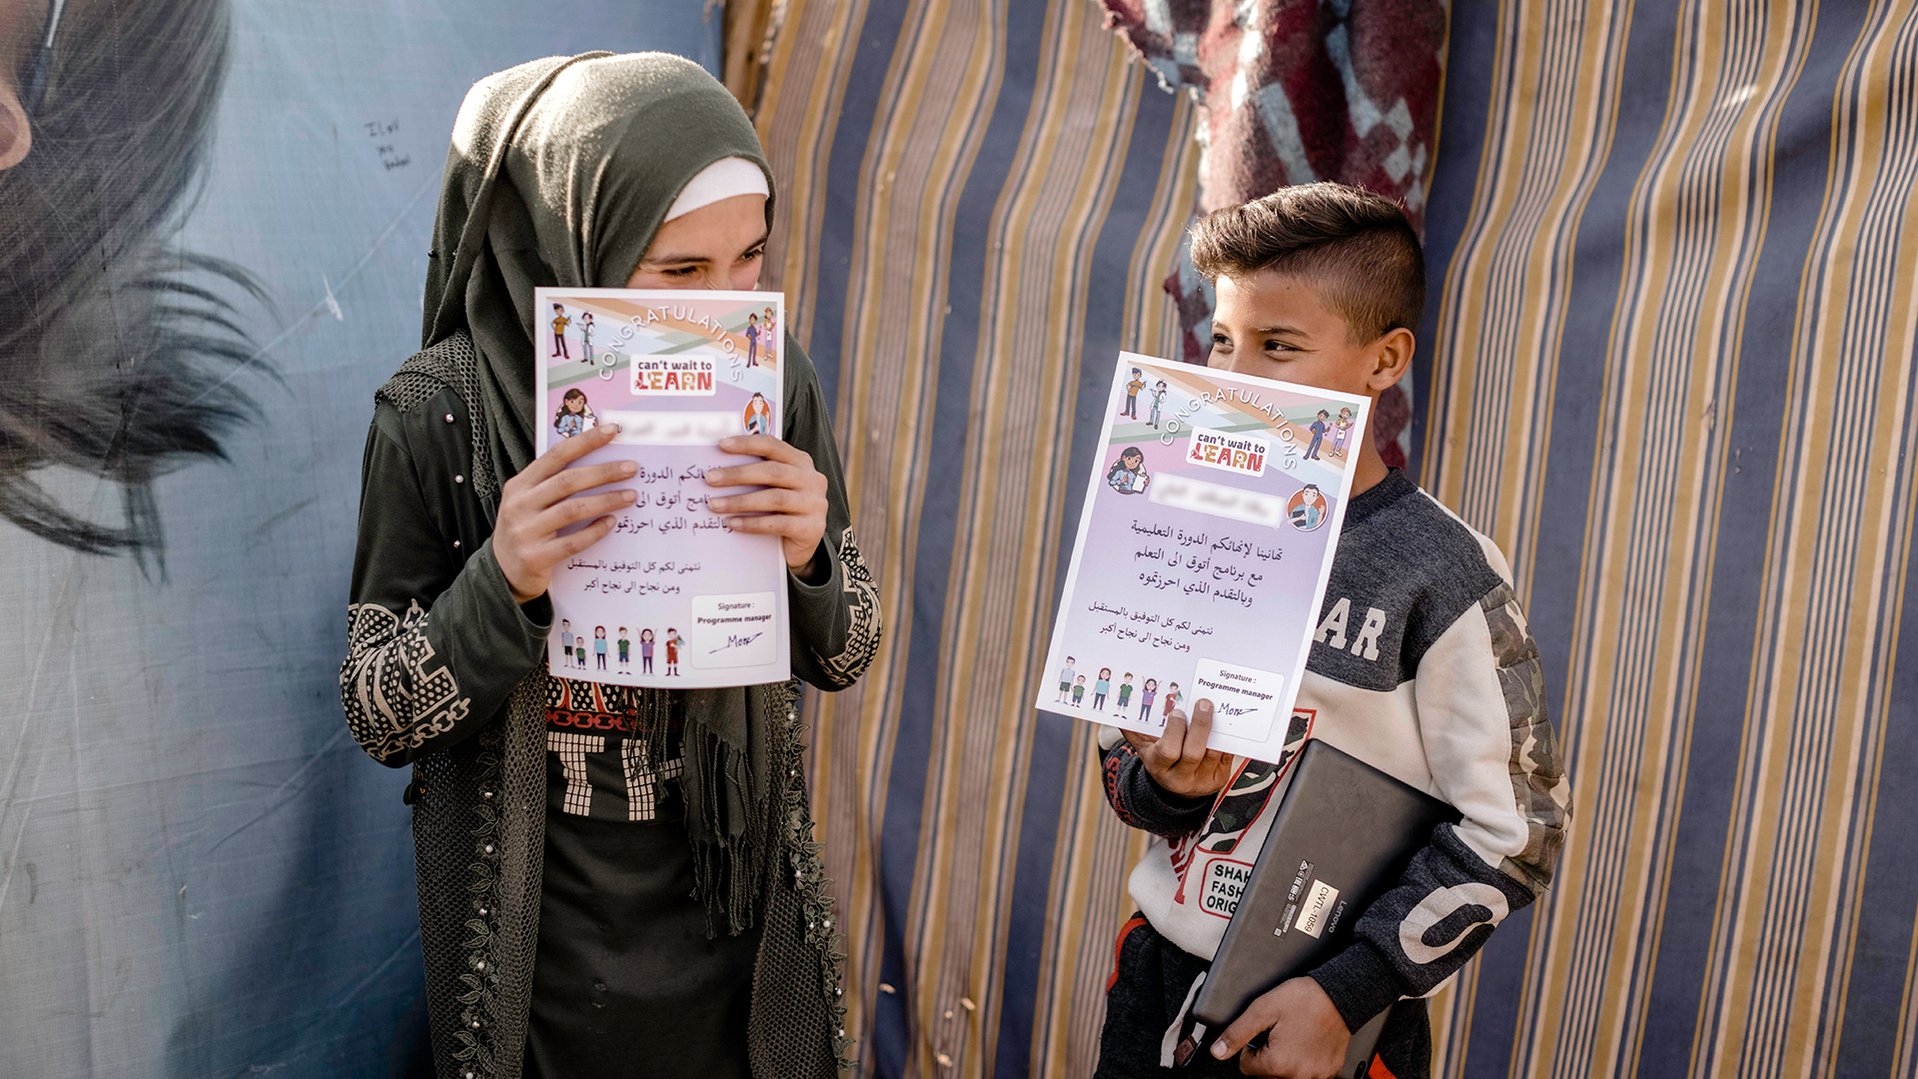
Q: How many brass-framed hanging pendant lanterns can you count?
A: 0